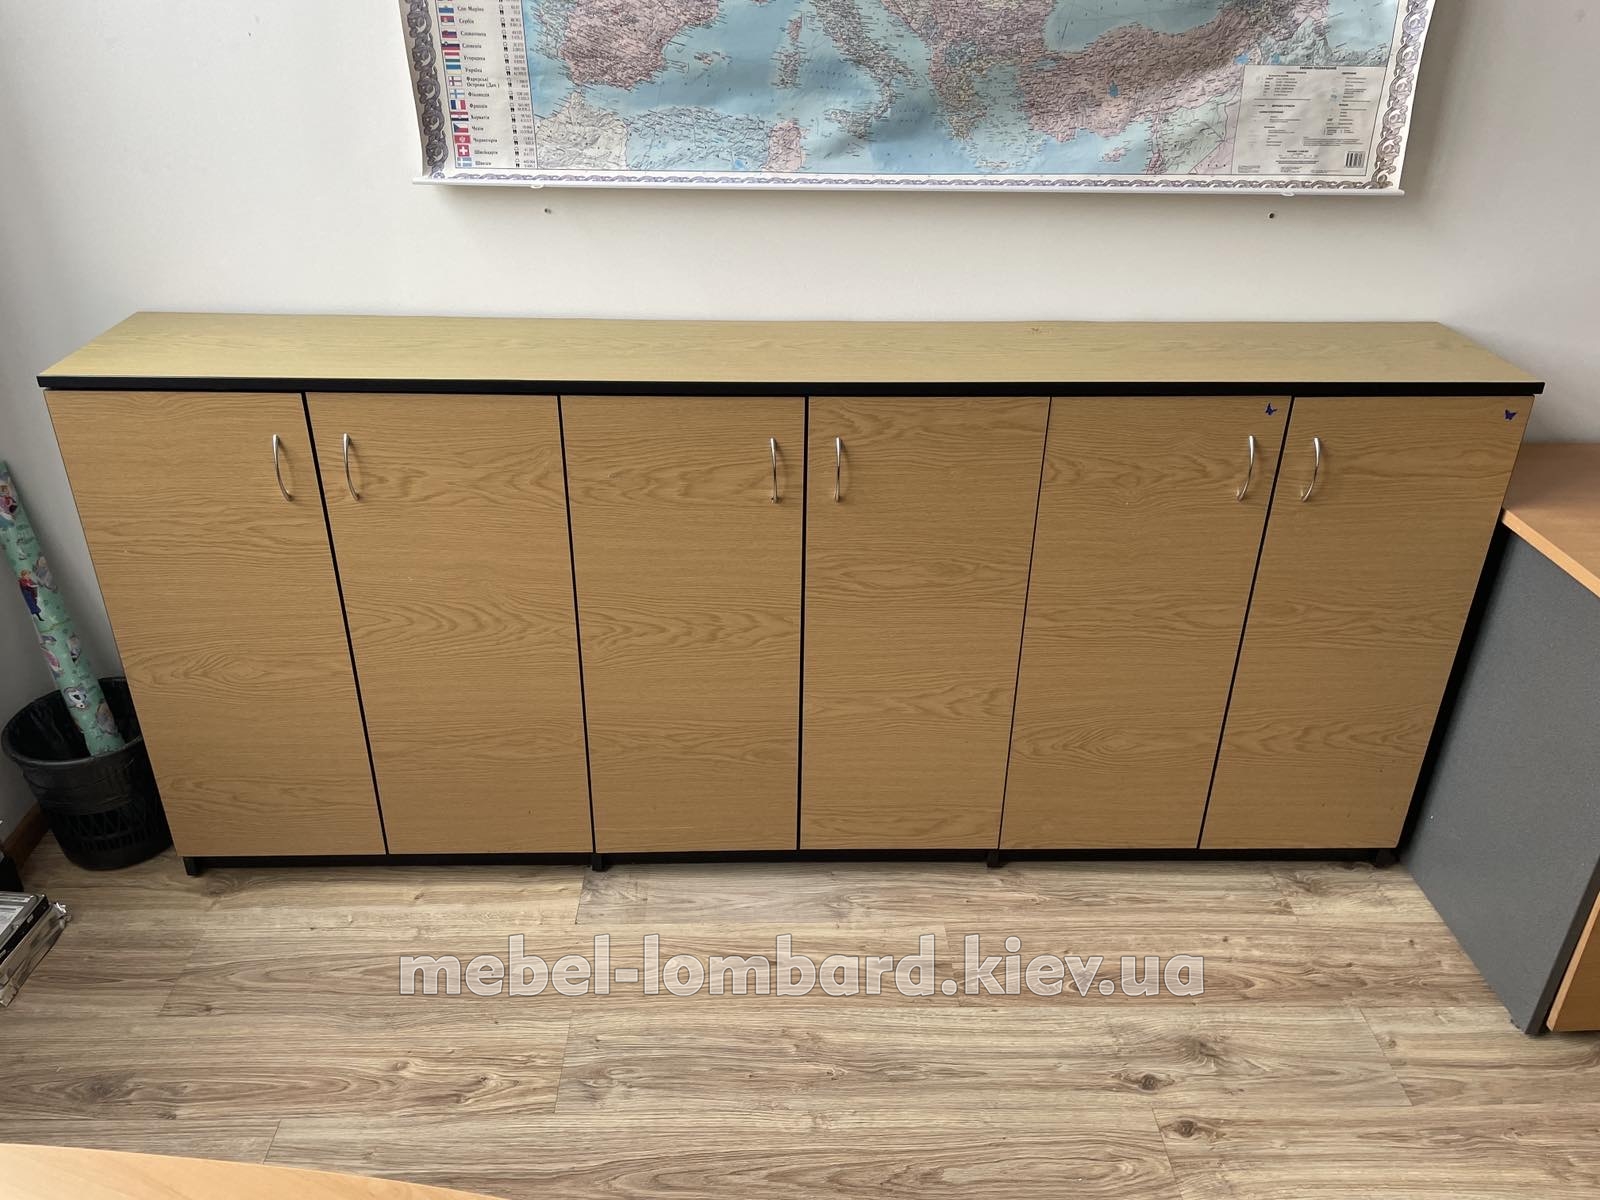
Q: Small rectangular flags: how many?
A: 14